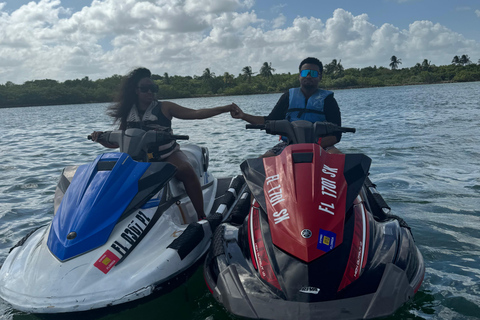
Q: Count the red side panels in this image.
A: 2